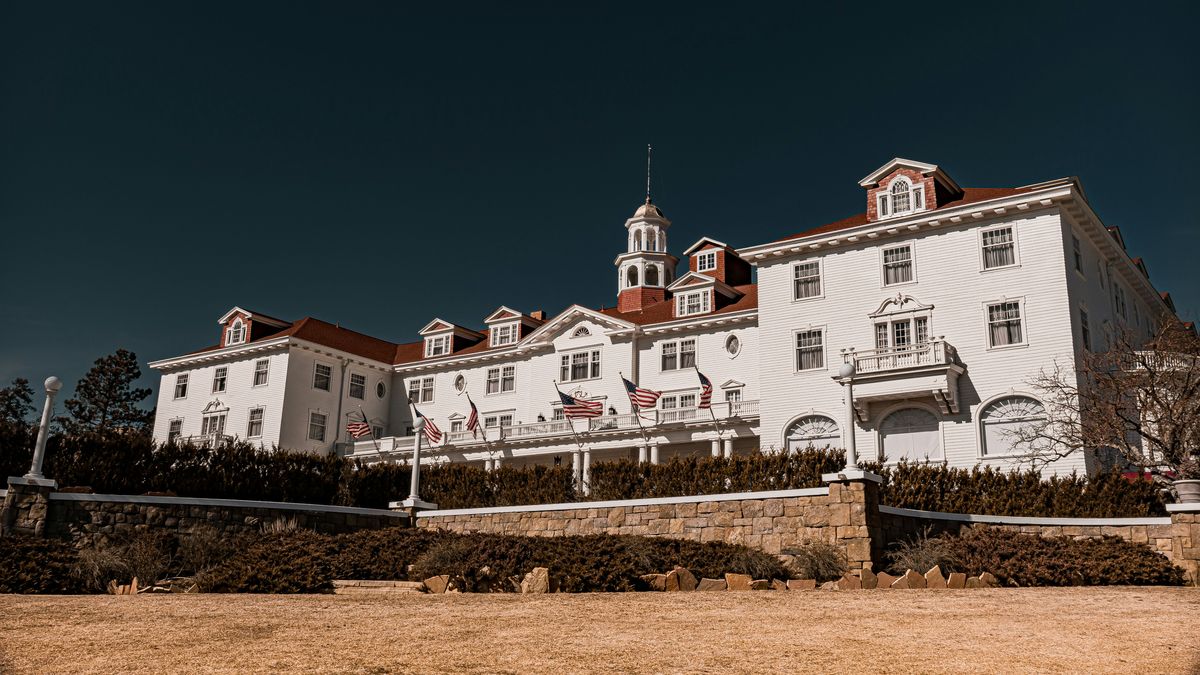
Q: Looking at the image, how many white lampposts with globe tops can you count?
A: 3